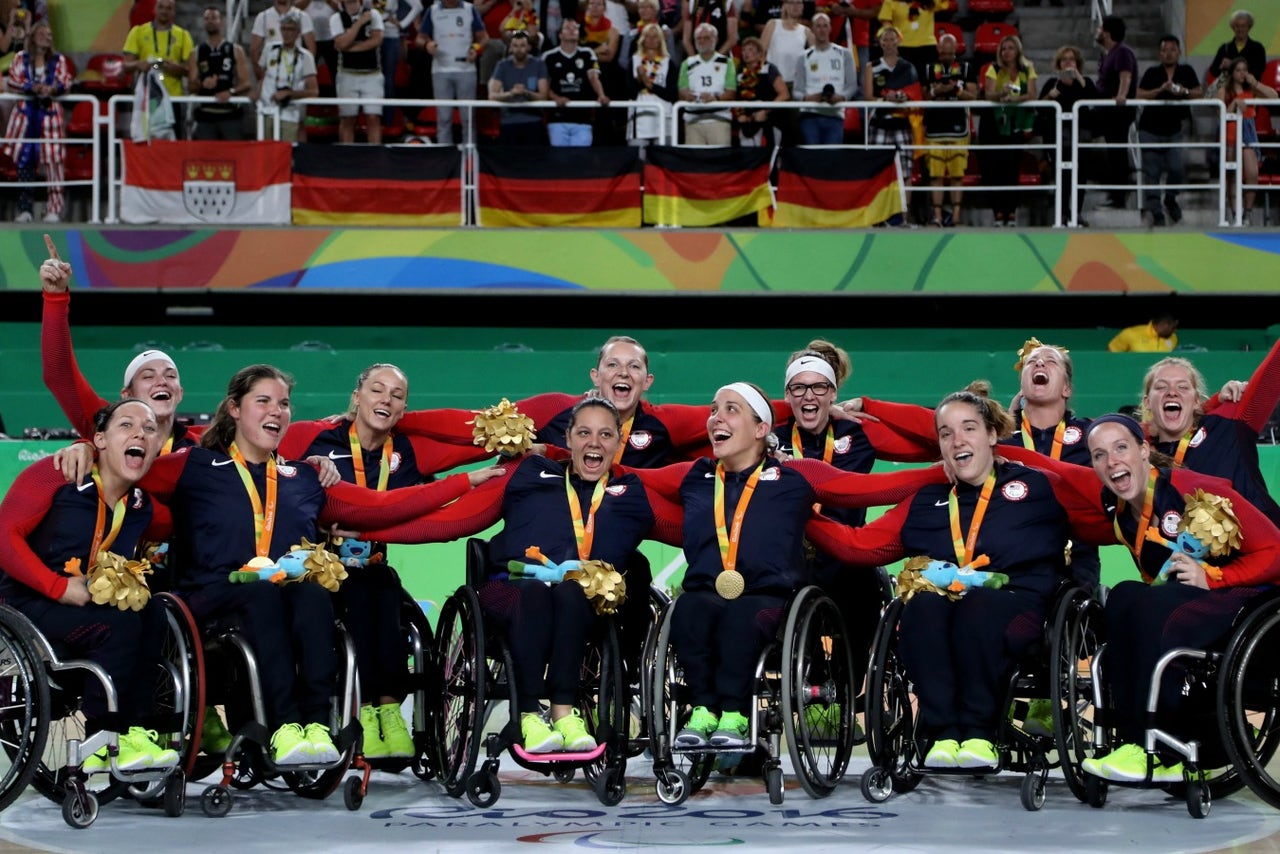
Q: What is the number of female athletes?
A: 12